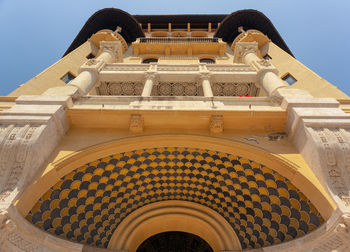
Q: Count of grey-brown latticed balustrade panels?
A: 3